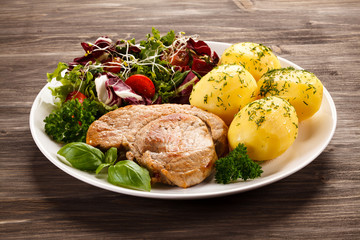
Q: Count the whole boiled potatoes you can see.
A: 4